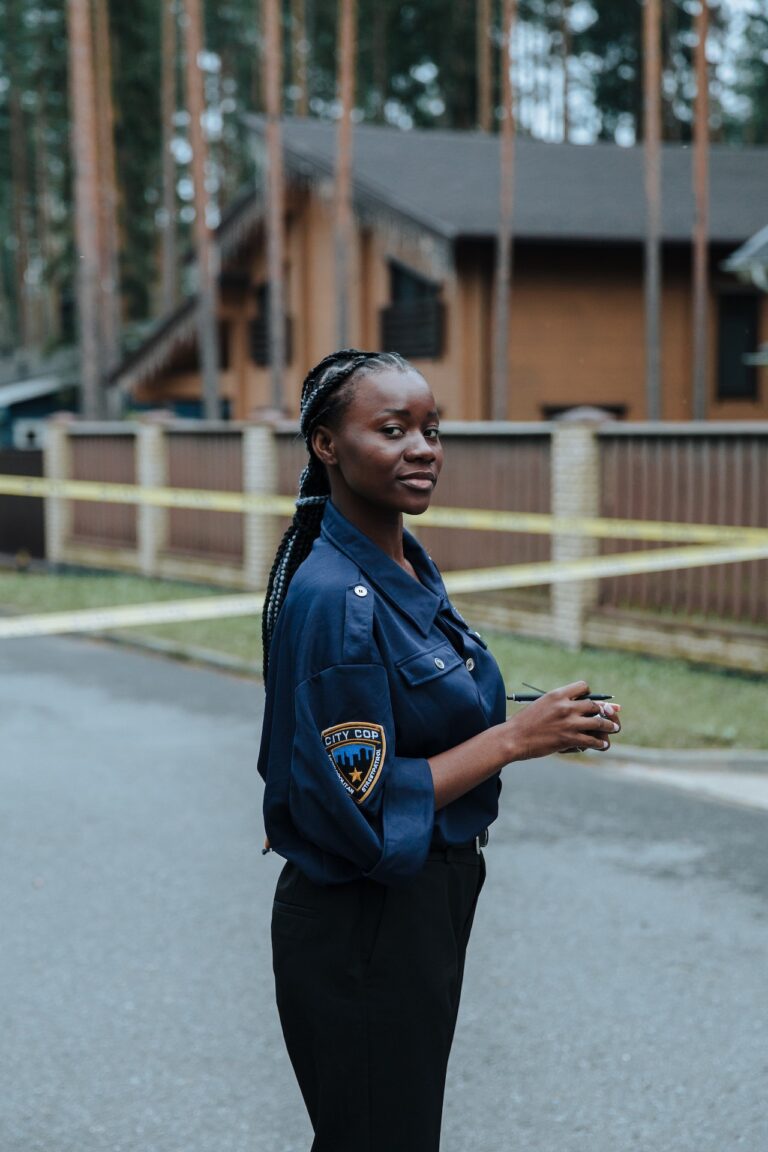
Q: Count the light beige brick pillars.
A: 4